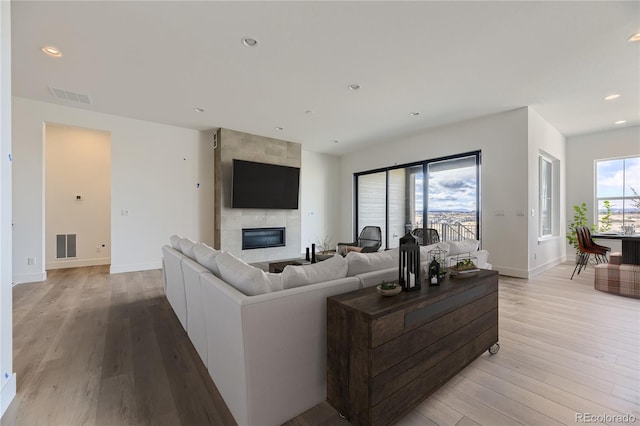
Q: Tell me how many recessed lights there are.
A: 10